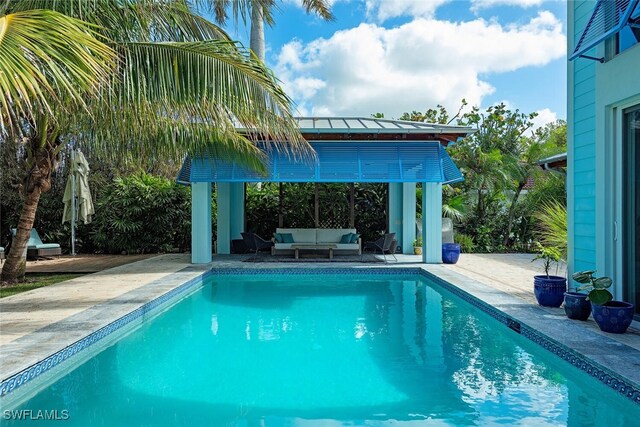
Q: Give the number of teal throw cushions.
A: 4